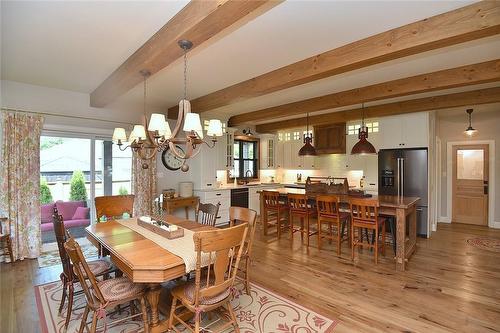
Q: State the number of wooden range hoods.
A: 1